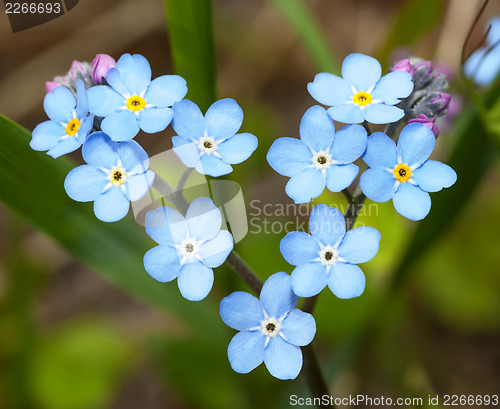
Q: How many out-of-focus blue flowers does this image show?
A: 1